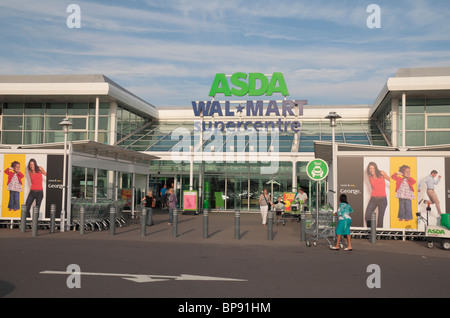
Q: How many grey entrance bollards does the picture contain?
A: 12